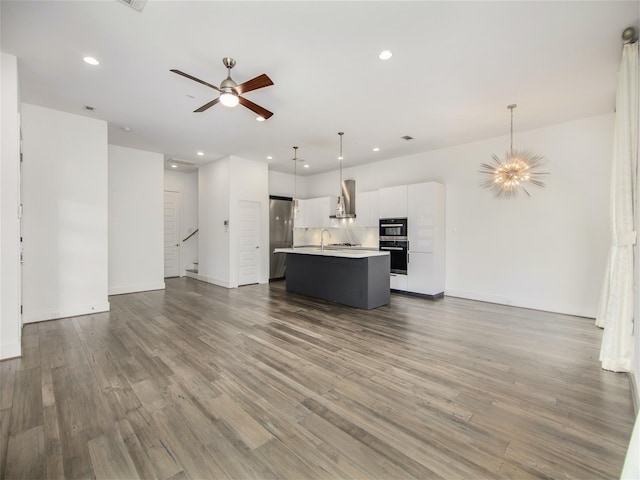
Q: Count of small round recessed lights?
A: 9